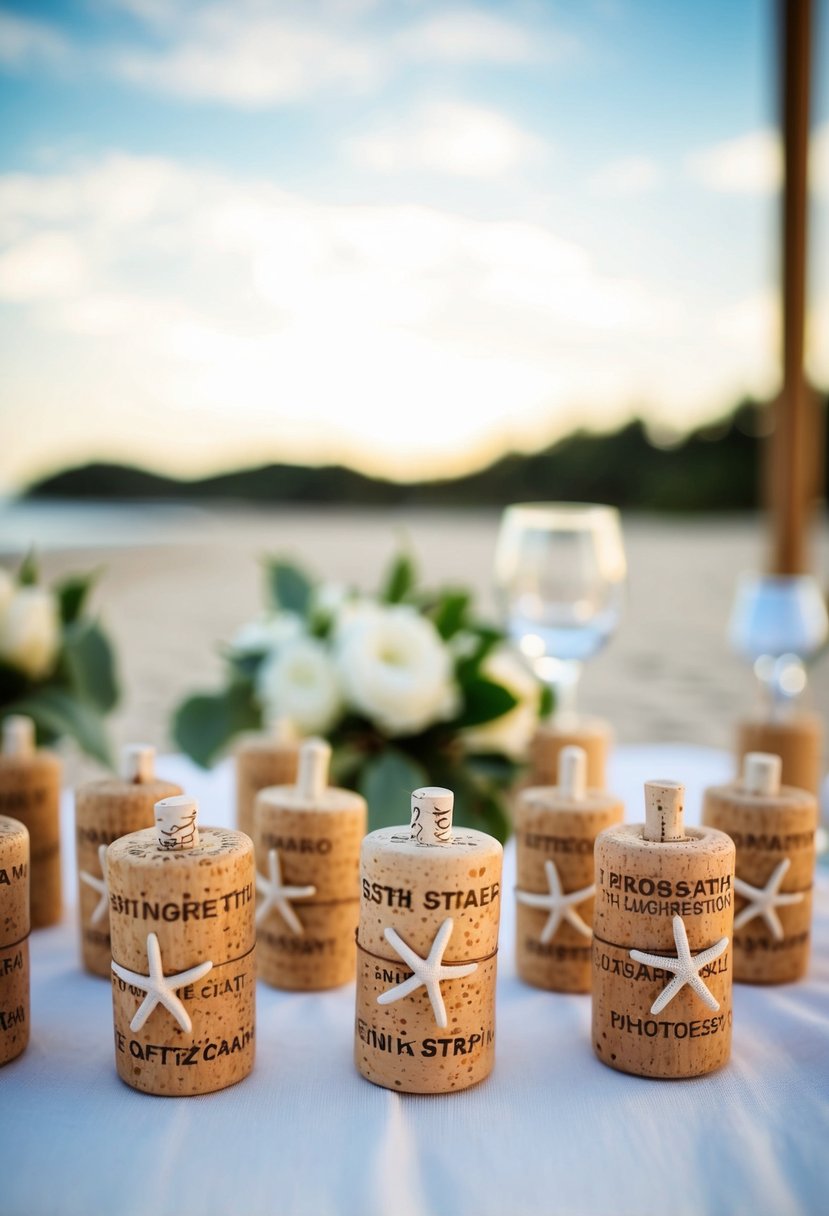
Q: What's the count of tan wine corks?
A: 12